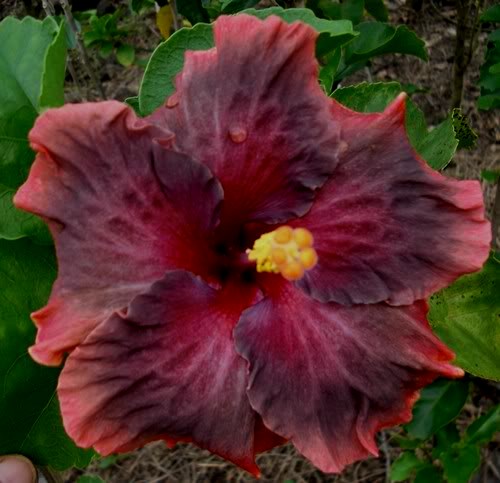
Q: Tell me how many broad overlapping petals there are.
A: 5